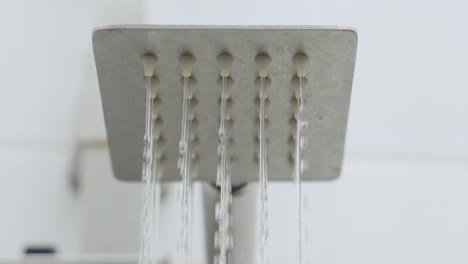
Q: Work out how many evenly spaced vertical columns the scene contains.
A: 5